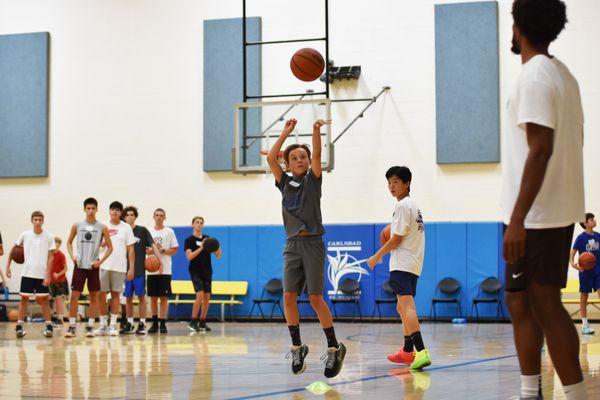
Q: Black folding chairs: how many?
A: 6